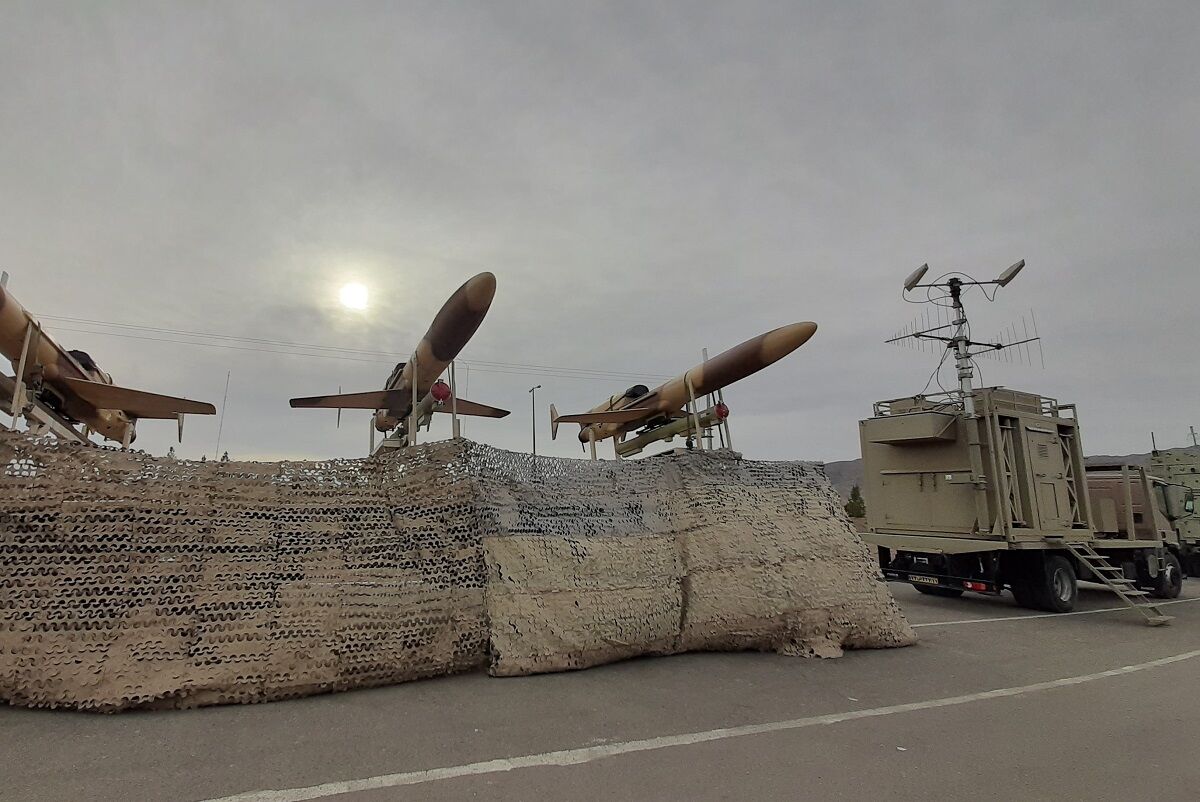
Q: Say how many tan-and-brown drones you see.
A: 3